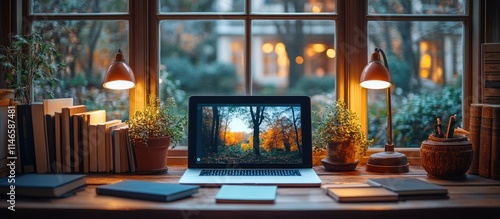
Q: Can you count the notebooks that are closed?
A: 5